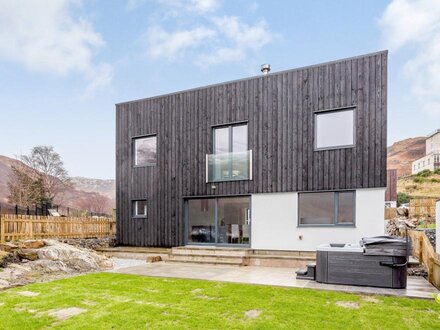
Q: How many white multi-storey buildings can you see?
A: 1